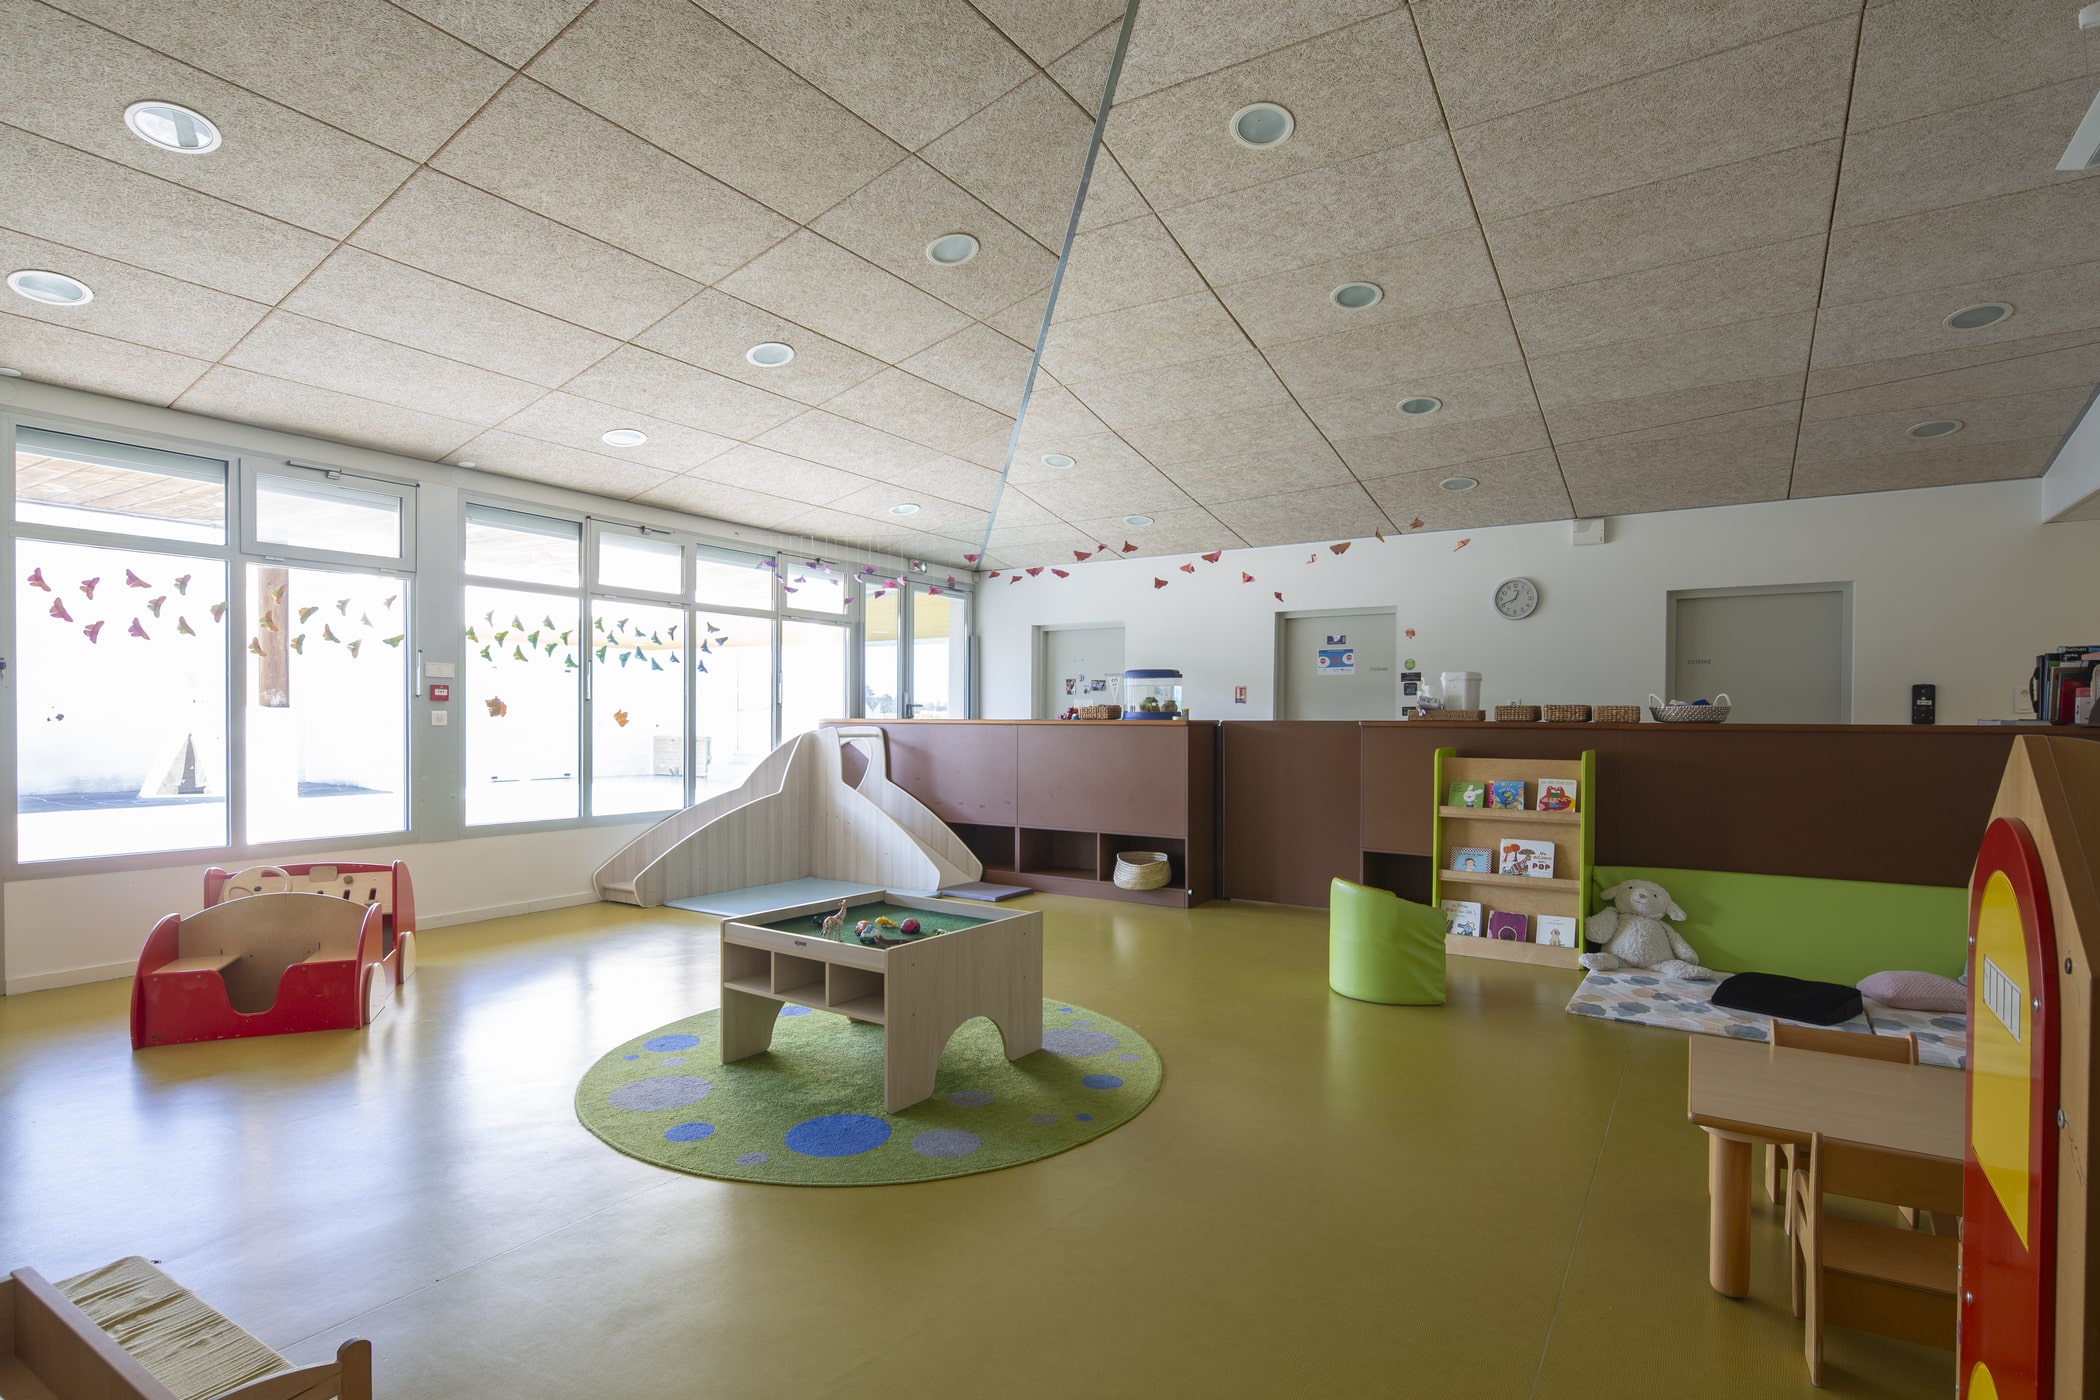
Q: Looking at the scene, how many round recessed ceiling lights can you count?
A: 14